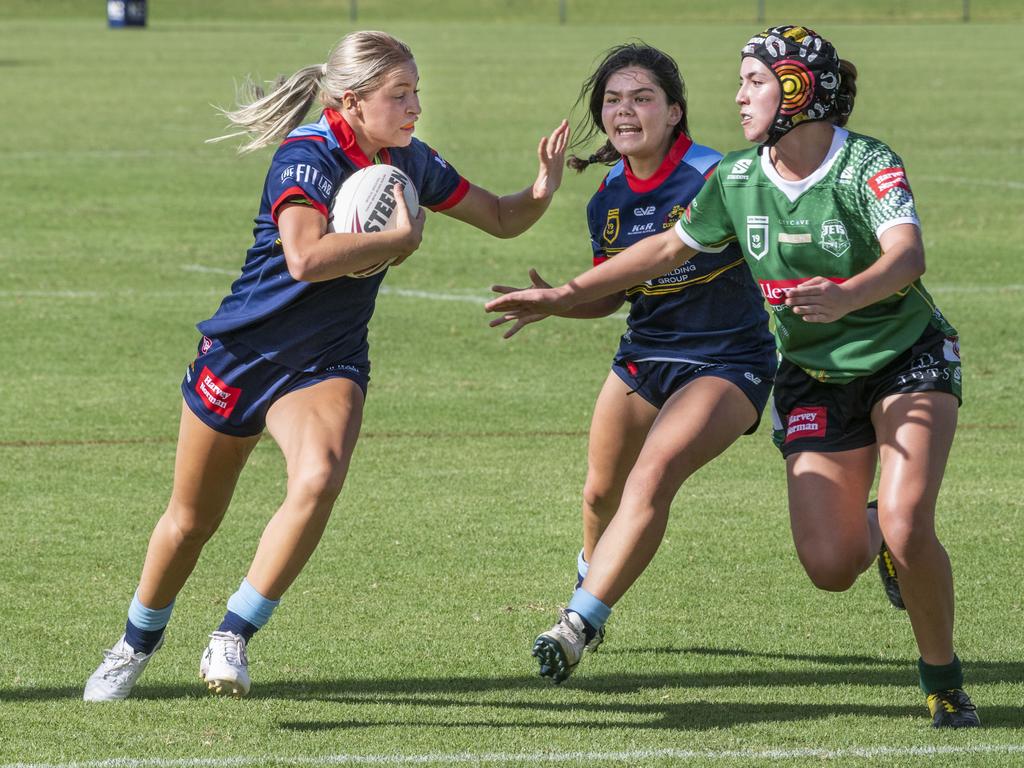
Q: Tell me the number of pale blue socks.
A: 4